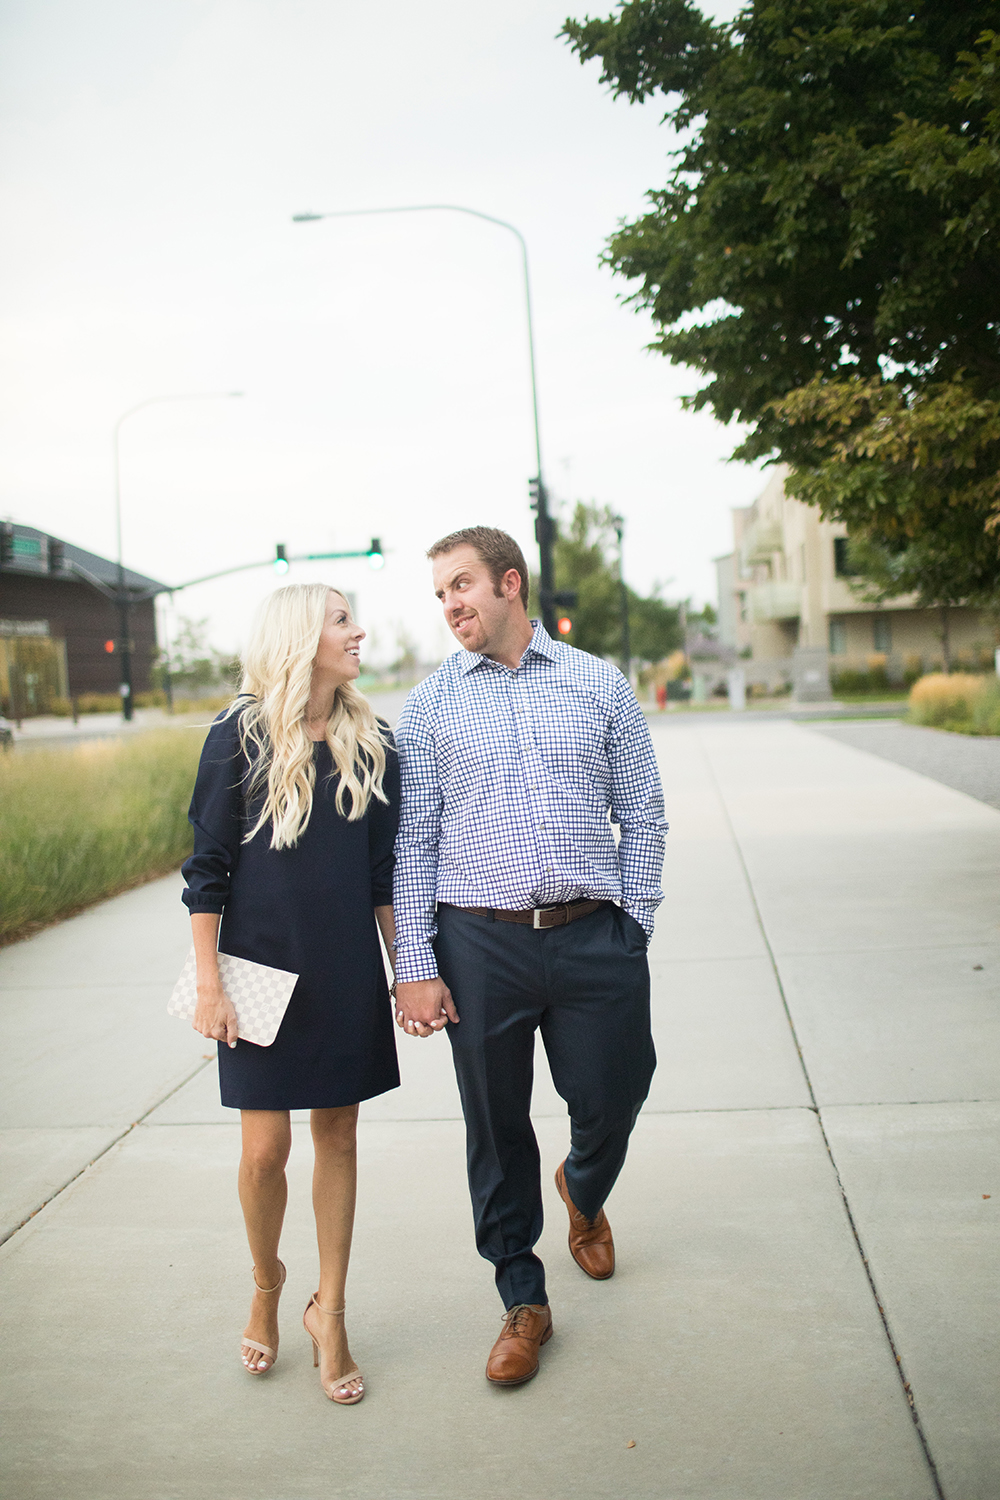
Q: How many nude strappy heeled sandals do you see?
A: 2